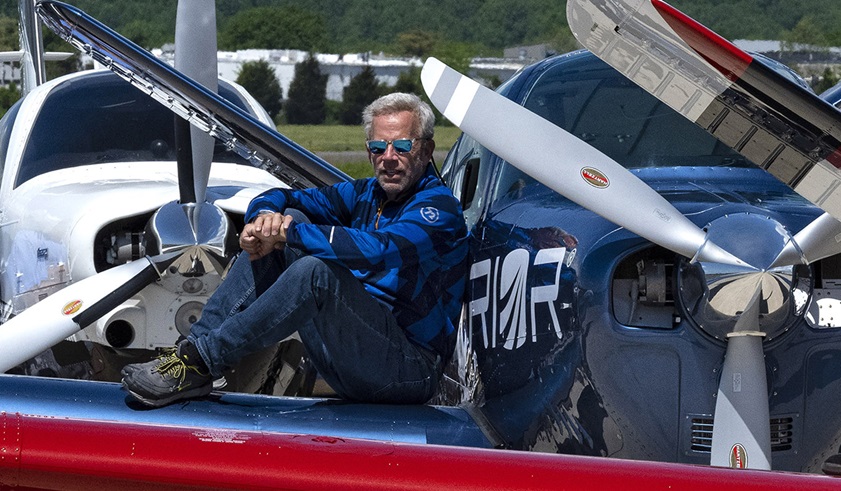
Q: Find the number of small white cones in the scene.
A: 0